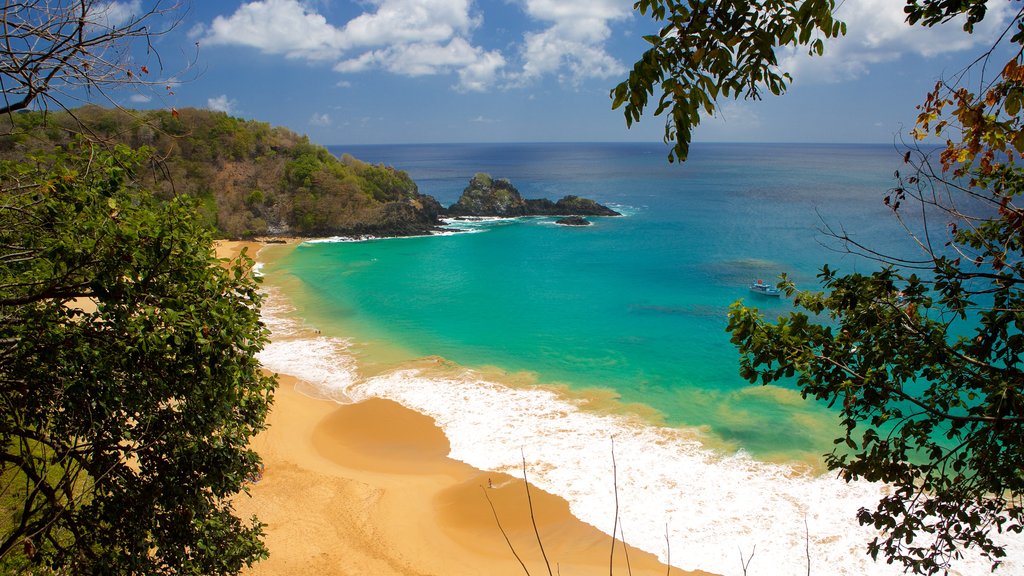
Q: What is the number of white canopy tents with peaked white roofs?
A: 0